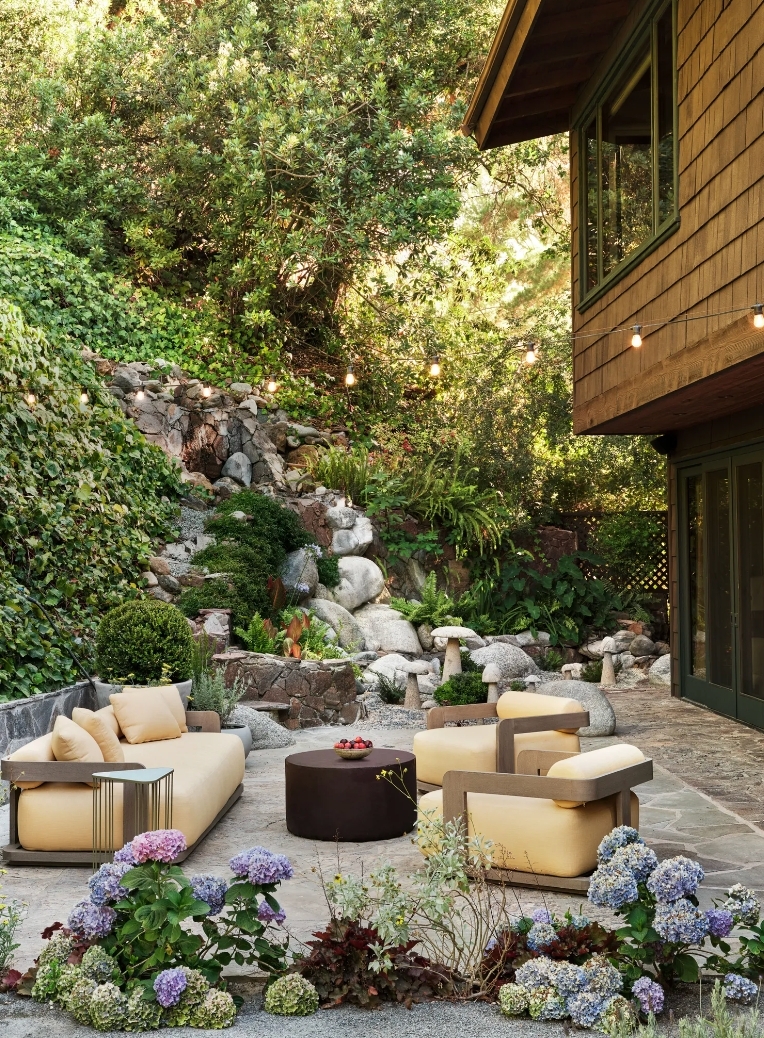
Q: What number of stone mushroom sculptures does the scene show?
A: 6